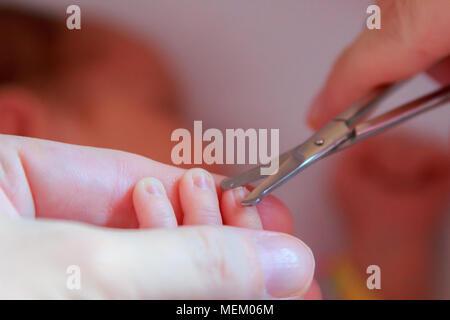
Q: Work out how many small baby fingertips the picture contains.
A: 3